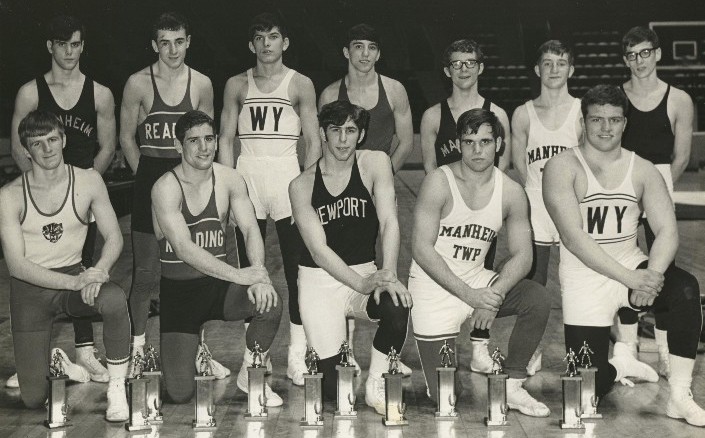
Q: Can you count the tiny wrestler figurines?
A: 12